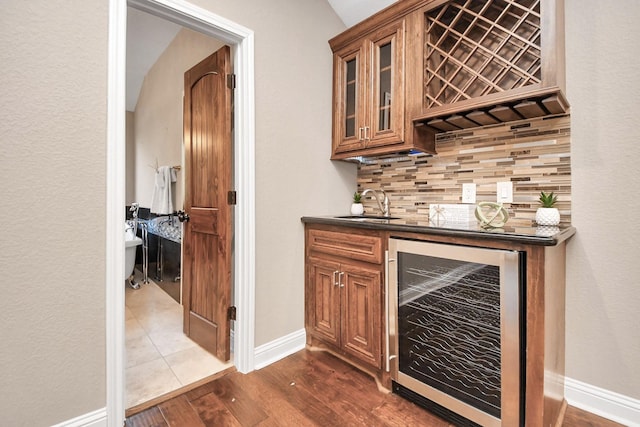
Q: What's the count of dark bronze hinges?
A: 3